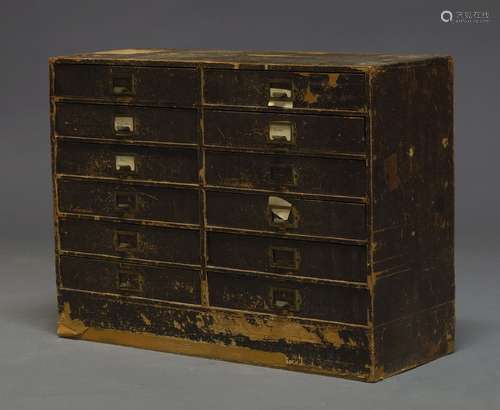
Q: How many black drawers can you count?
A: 12